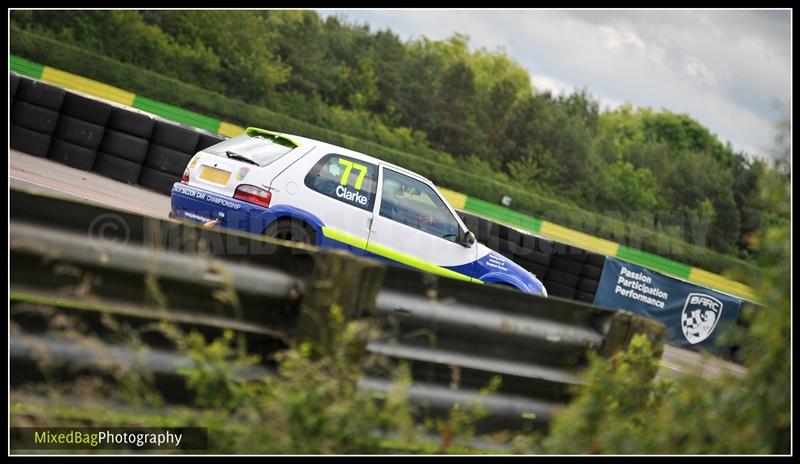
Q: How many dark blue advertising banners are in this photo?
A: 1